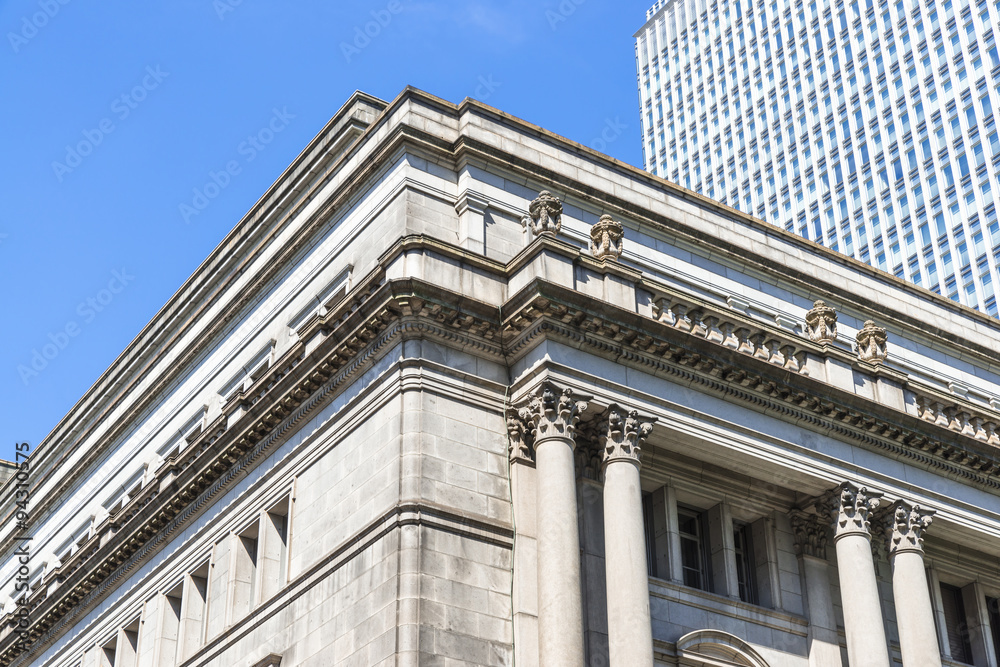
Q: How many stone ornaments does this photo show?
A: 4